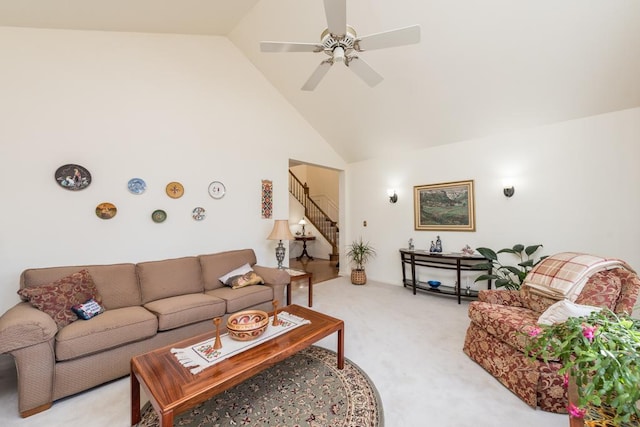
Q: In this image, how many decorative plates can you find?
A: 7